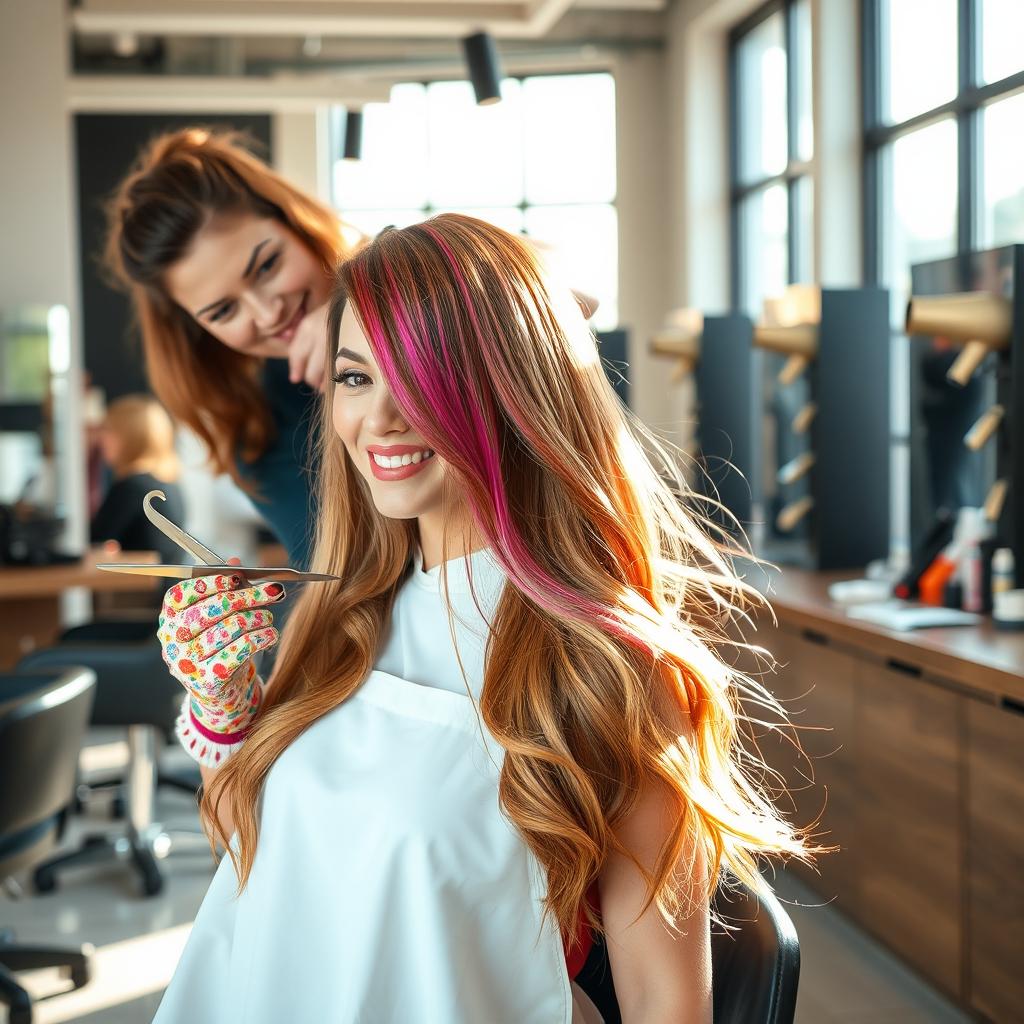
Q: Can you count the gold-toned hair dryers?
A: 3